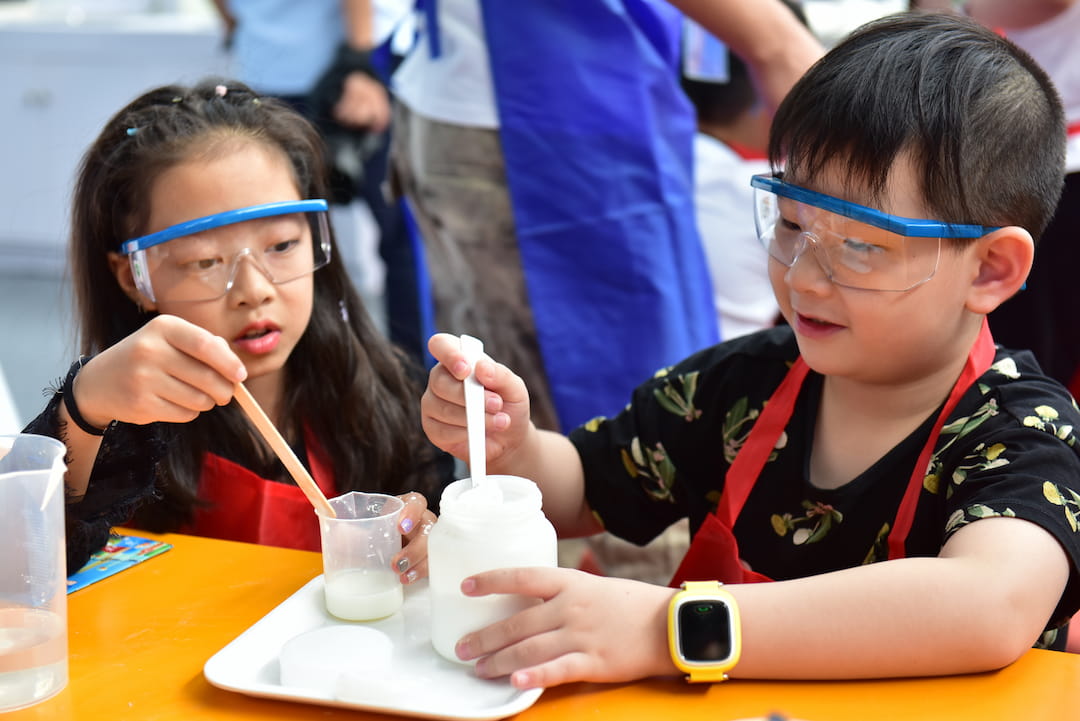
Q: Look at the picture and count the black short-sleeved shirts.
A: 1